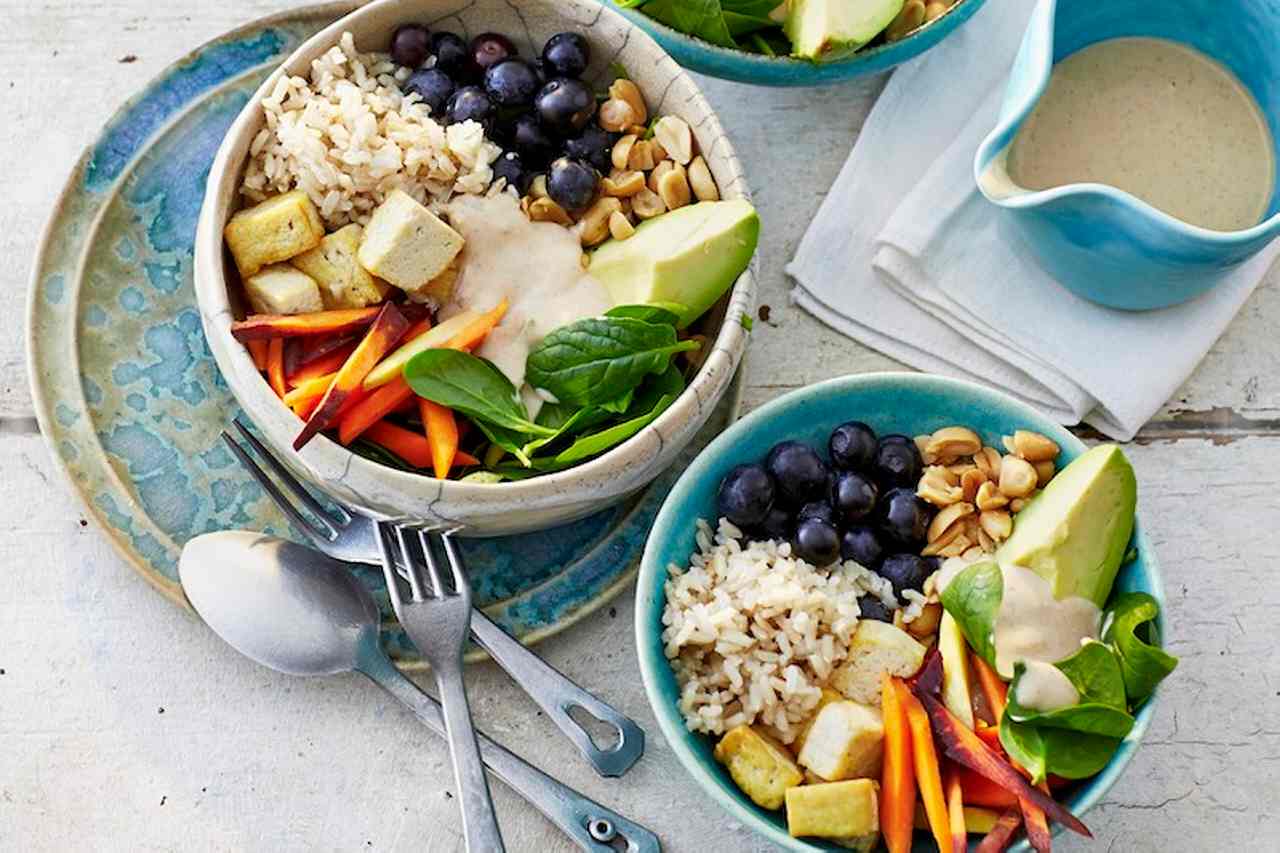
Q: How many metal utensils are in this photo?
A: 3